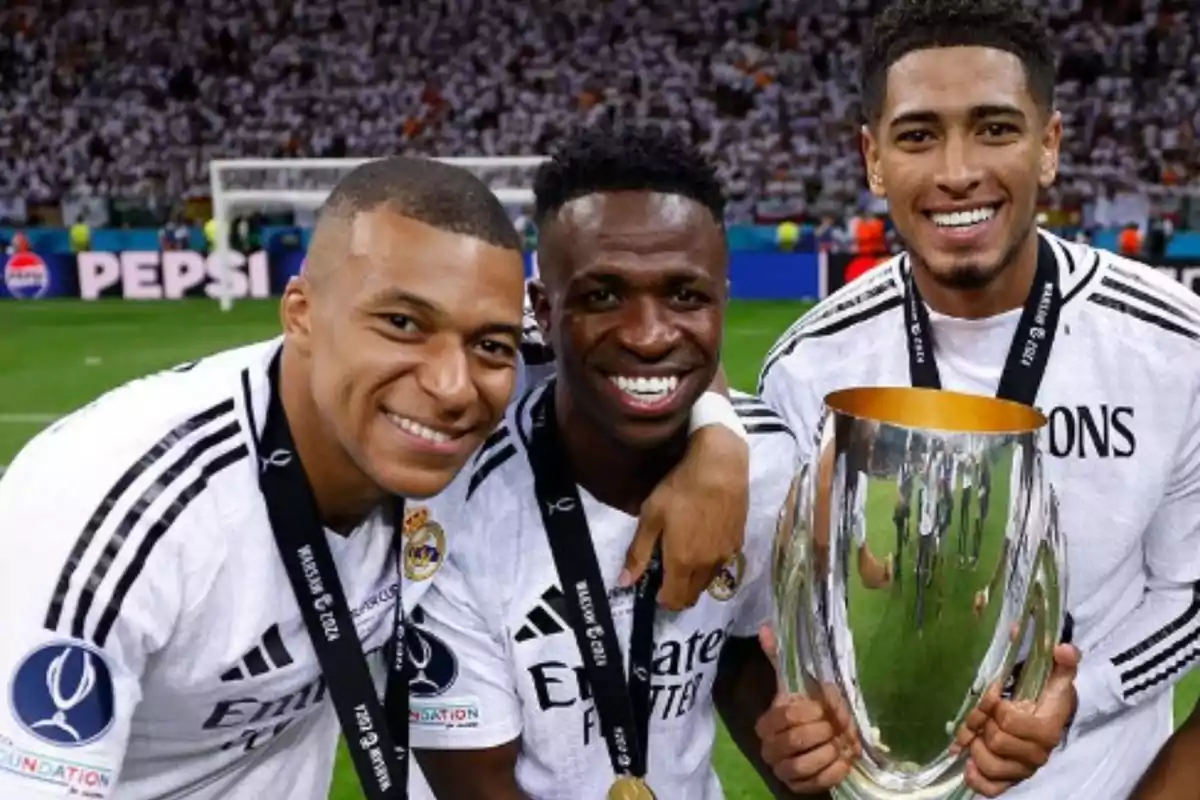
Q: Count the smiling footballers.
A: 3